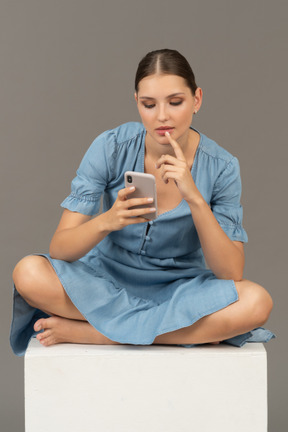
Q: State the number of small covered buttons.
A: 3